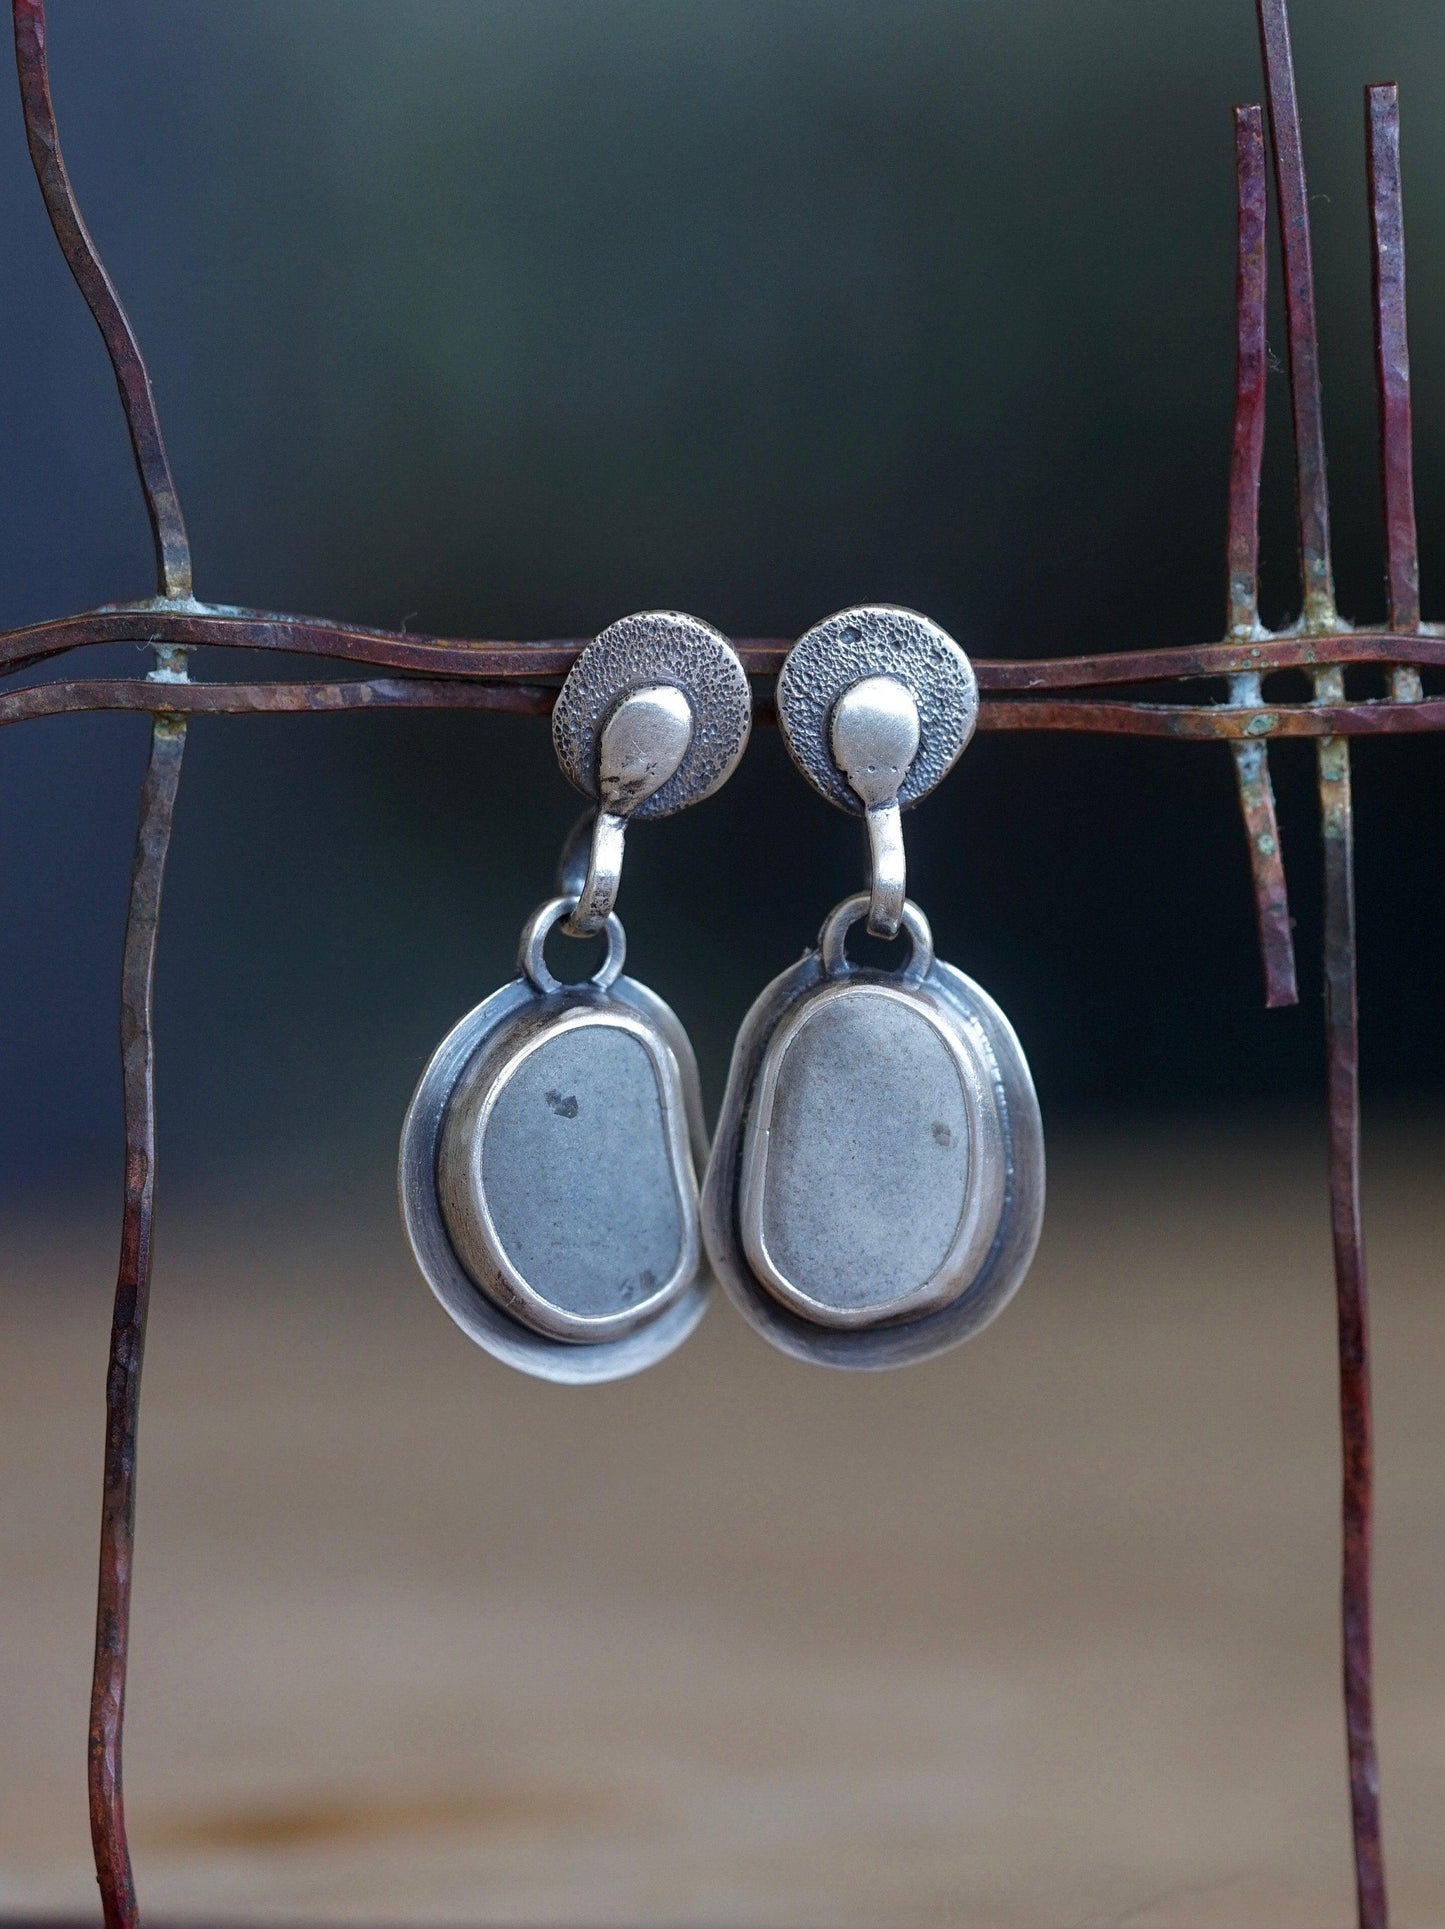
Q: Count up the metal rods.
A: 6